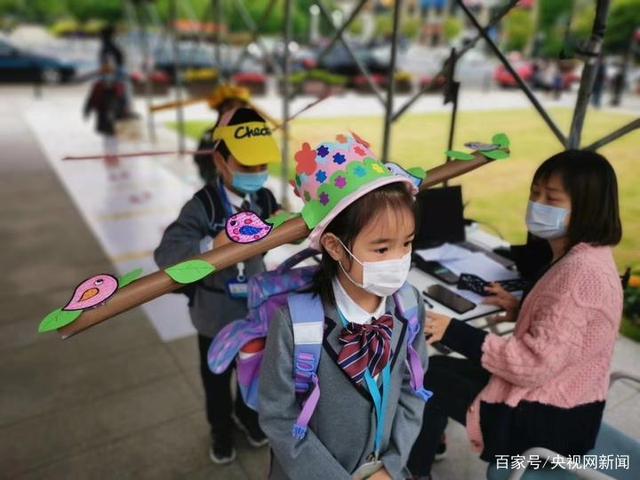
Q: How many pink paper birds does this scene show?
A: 2